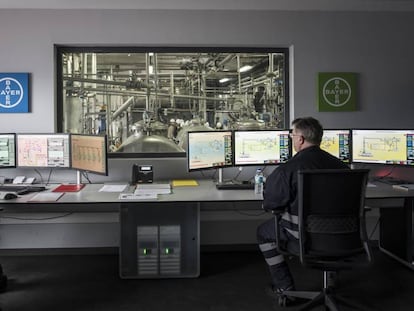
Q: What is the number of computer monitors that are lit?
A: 7